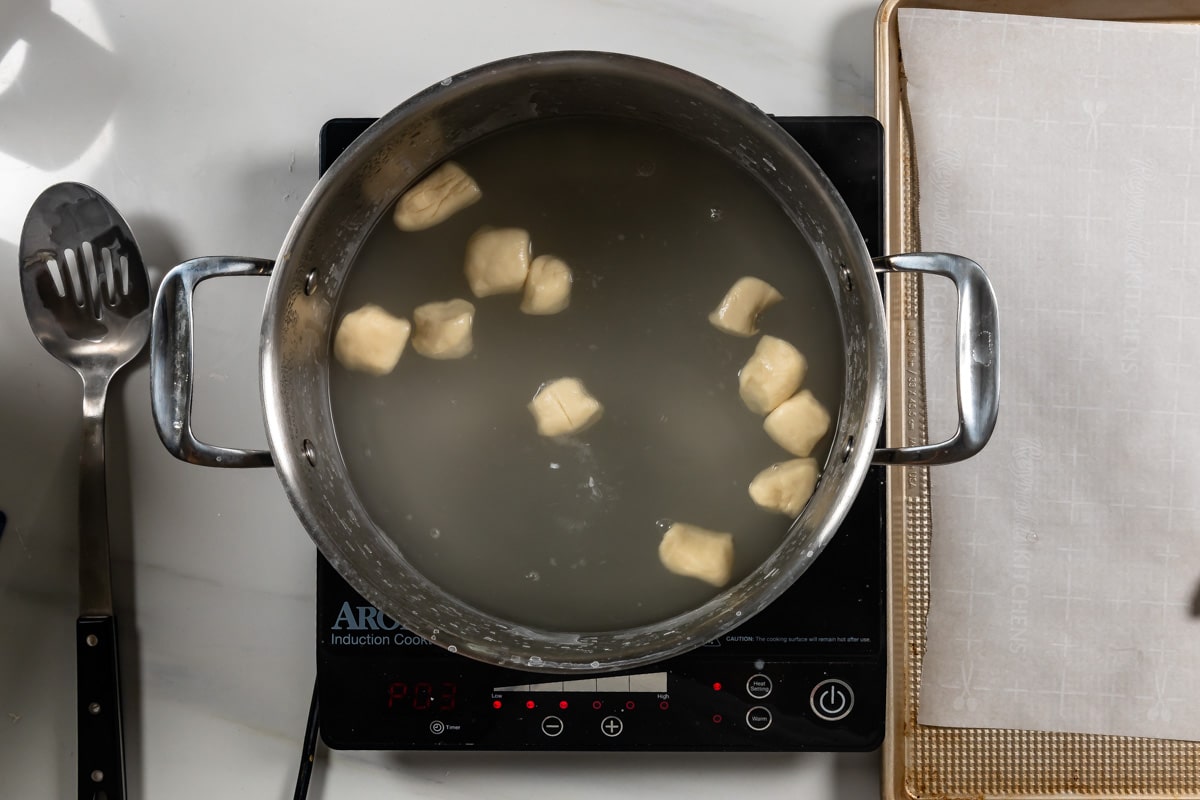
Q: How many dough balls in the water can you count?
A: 11